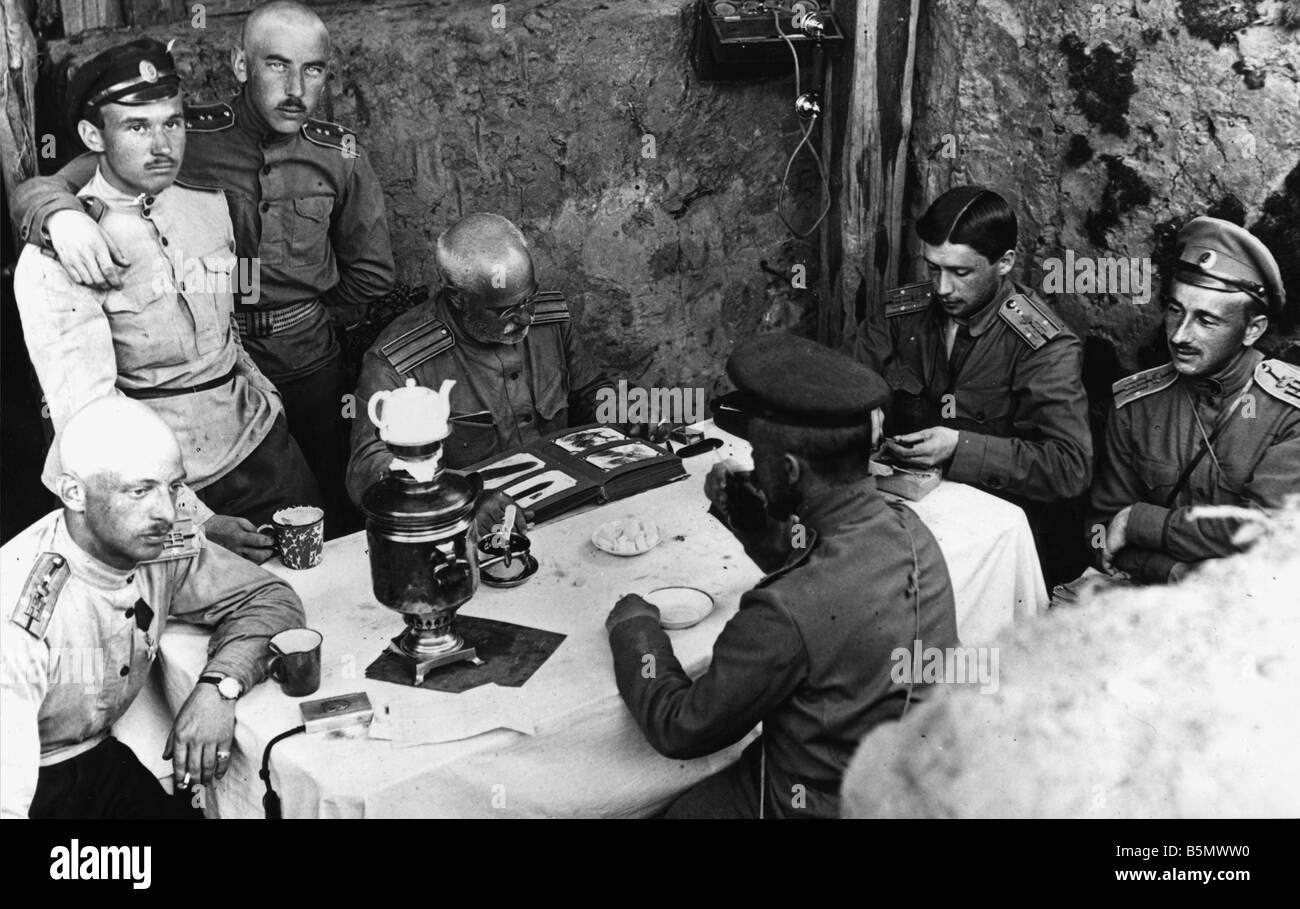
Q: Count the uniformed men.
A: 7